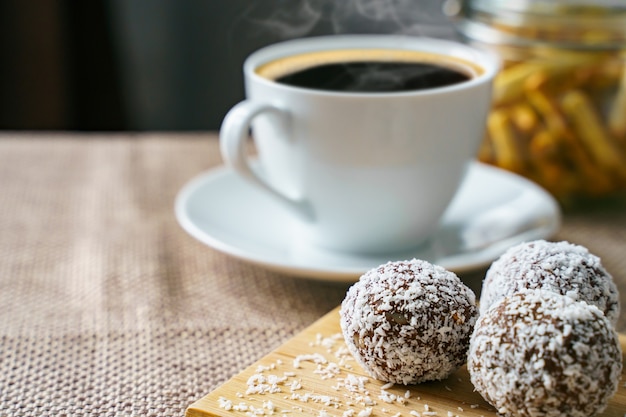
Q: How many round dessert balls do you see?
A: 3